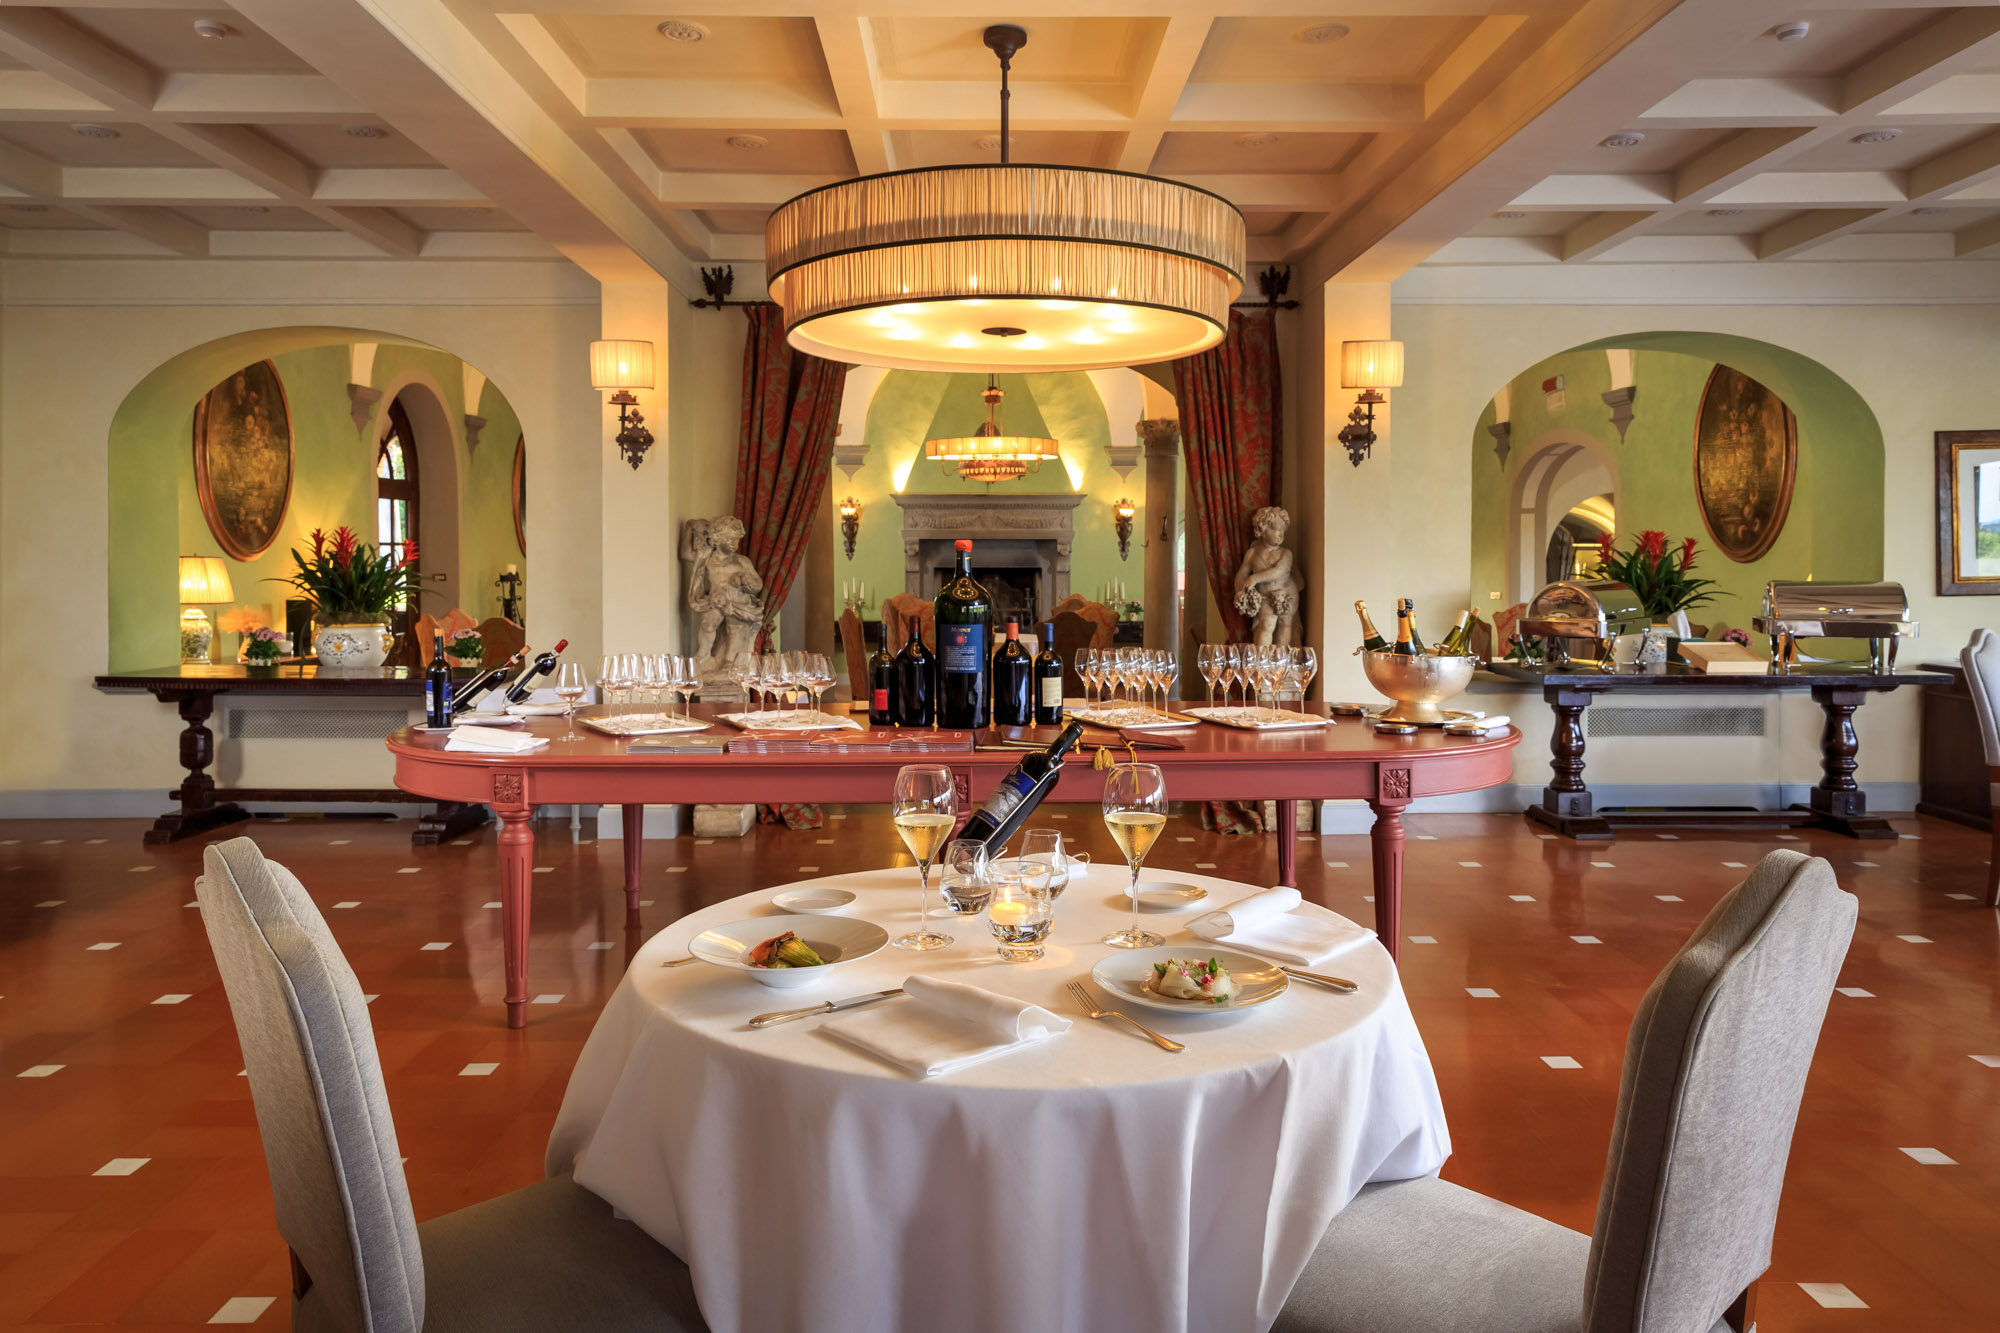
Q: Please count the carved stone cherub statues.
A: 2